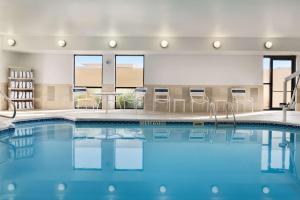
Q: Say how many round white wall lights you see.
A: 6